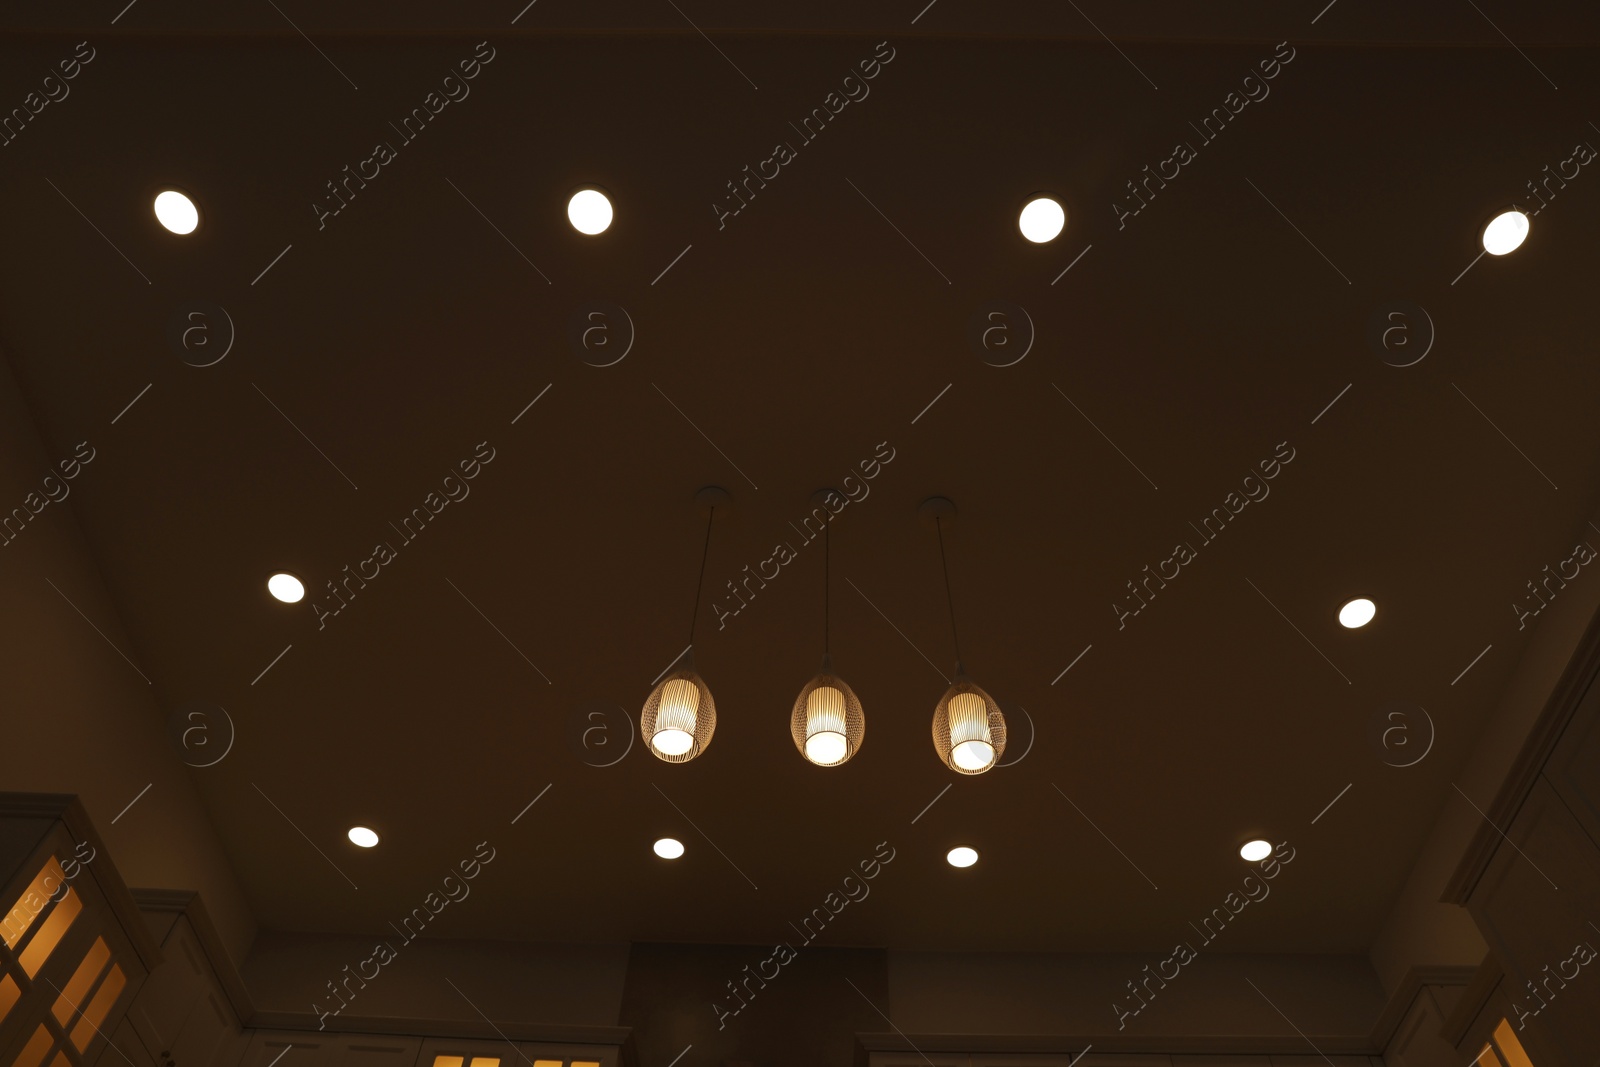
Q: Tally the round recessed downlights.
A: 10